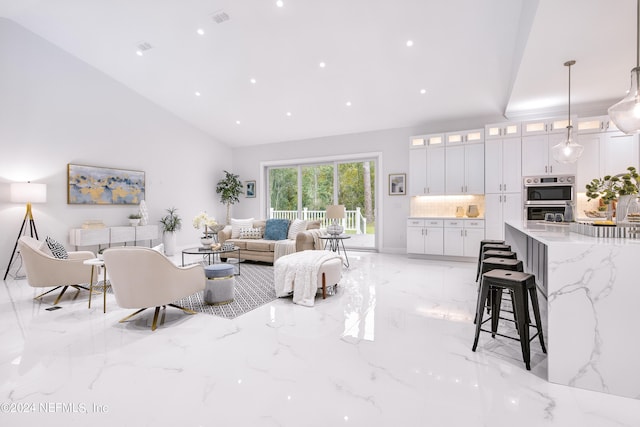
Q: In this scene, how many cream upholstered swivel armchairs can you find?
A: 2